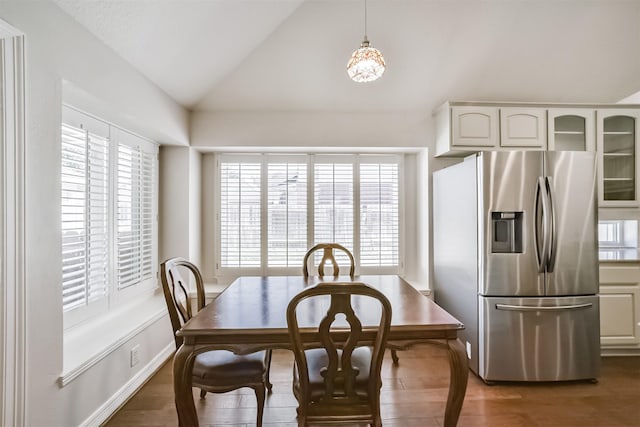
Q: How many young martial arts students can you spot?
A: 0